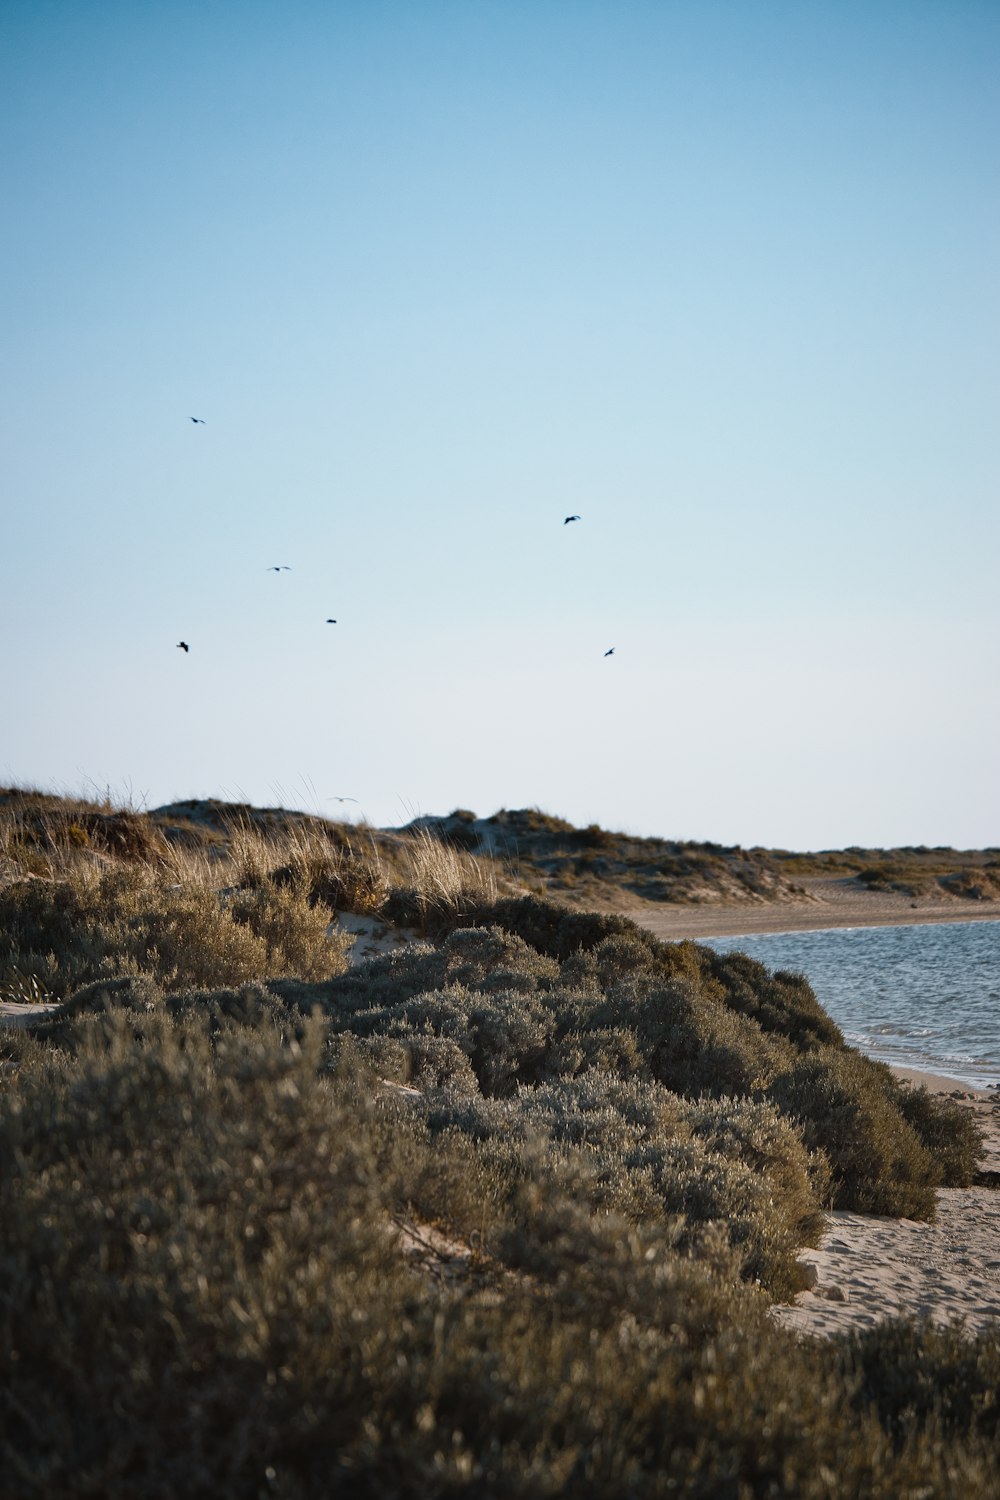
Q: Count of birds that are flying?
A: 7